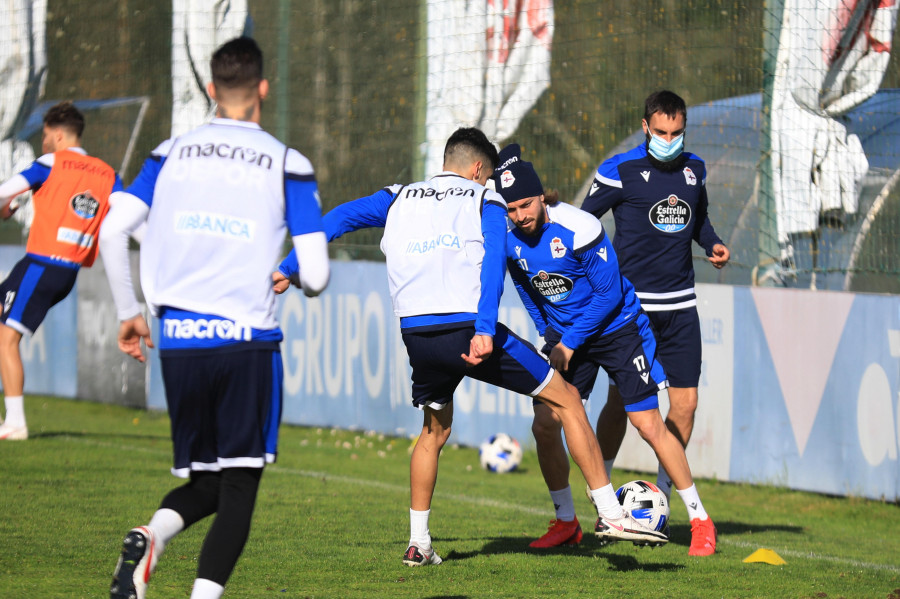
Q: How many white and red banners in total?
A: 2